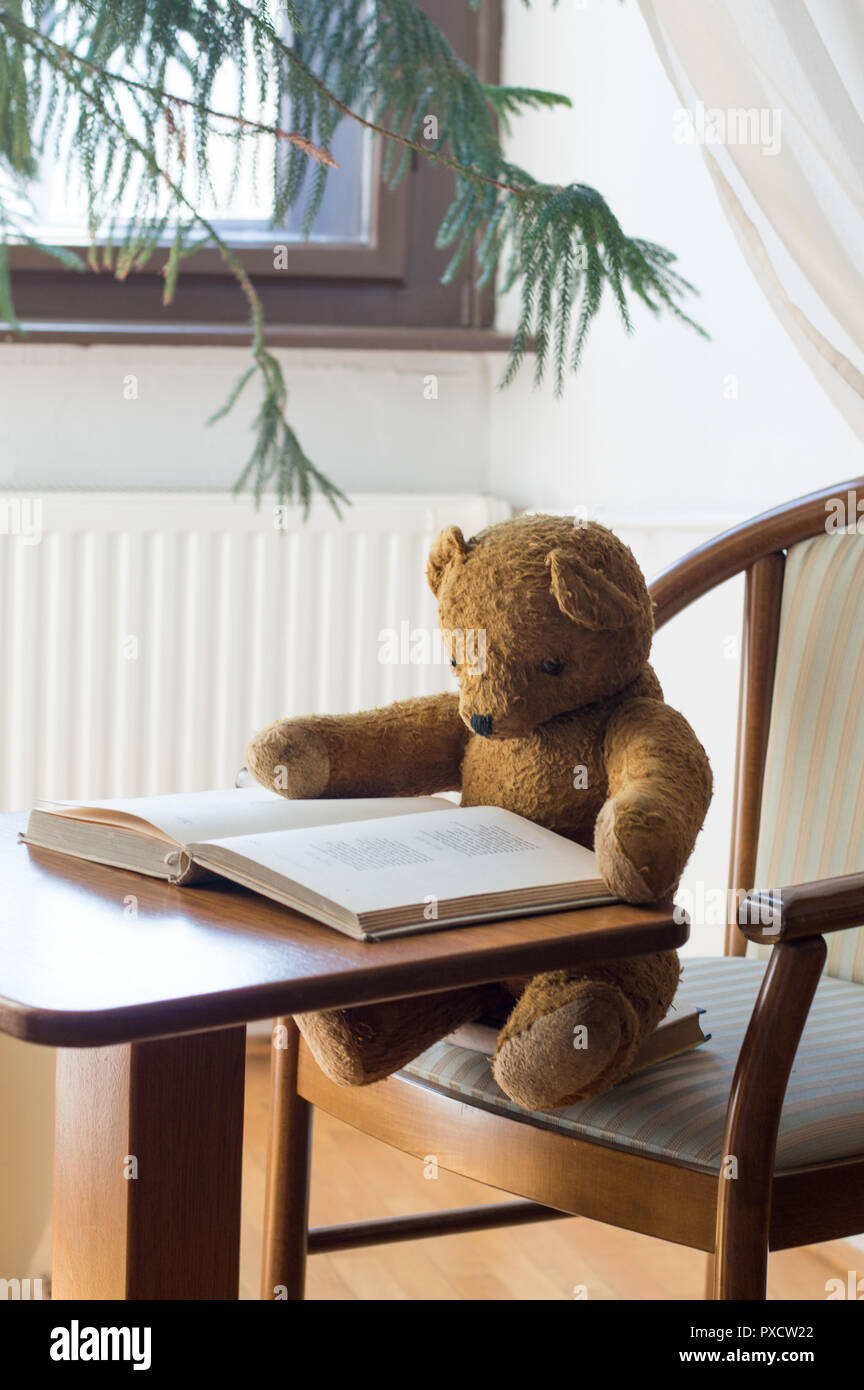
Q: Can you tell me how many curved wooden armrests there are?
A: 1